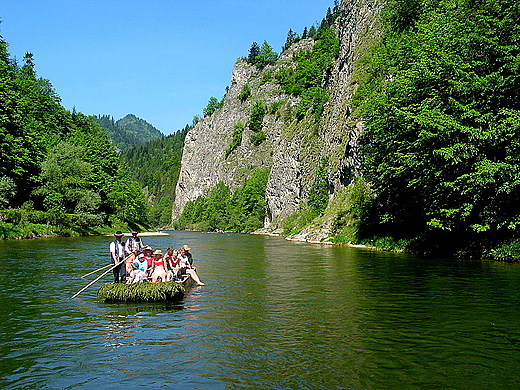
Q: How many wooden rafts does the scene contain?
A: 1